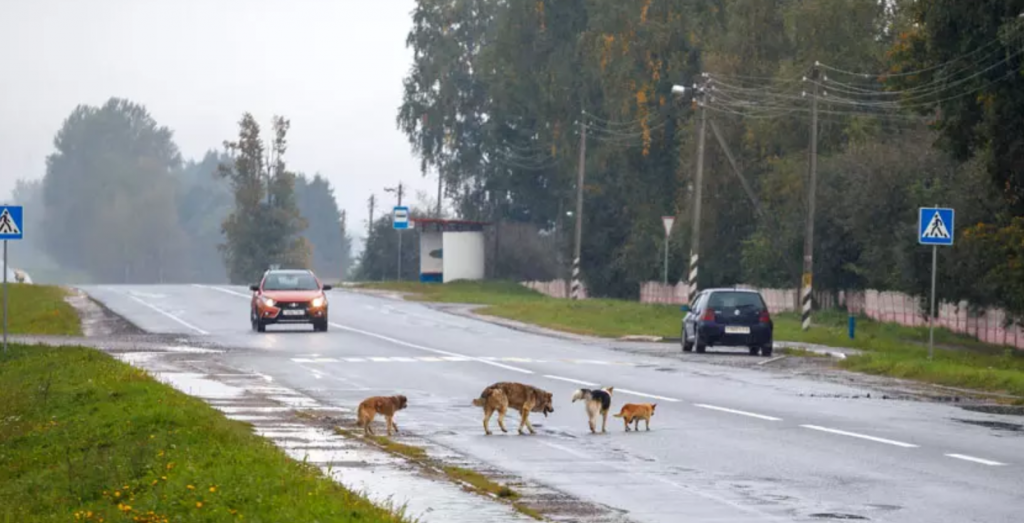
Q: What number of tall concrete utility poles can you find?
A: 3